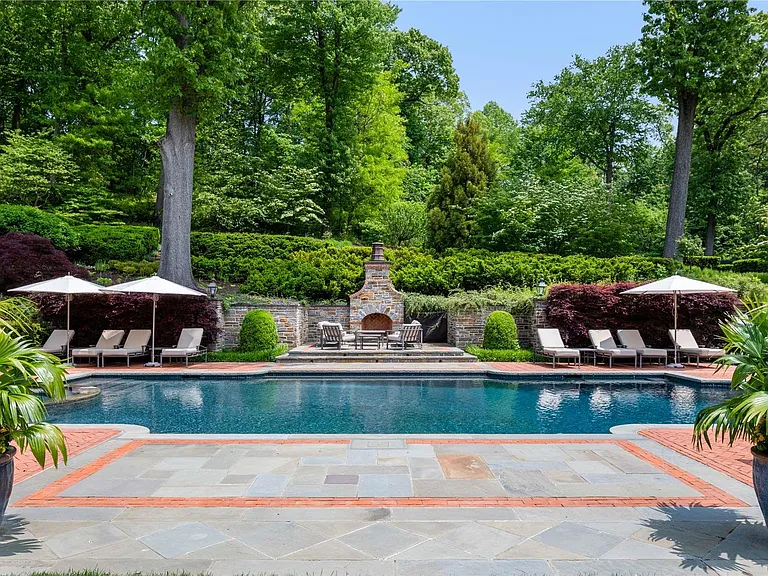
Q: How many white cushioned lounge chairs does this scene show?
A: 8